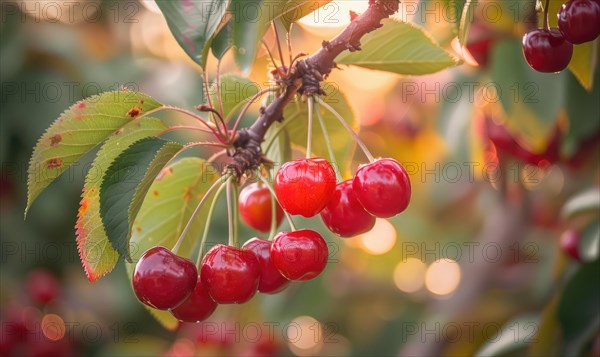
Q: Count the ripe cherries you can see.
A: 11